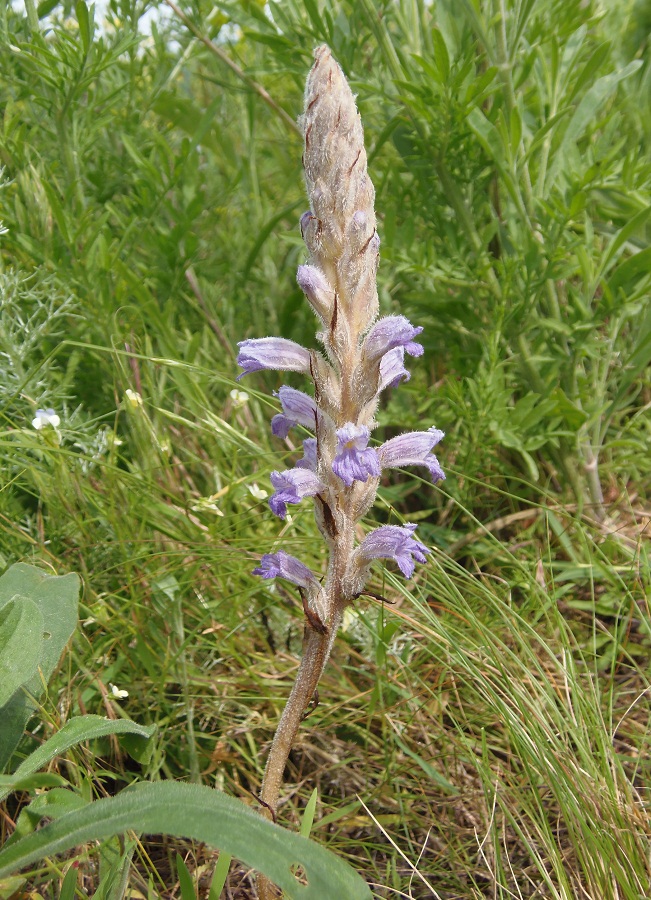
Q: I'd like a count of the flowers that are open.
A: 10